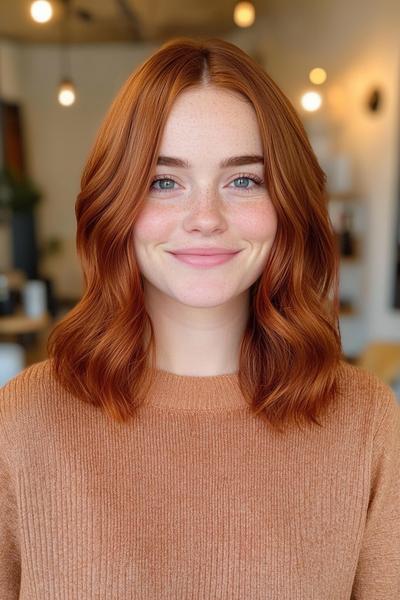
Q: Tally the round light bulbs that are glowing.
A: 5